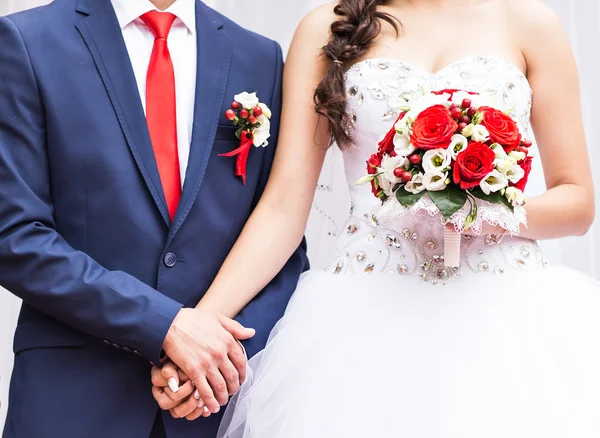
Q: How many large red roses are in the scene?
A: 3